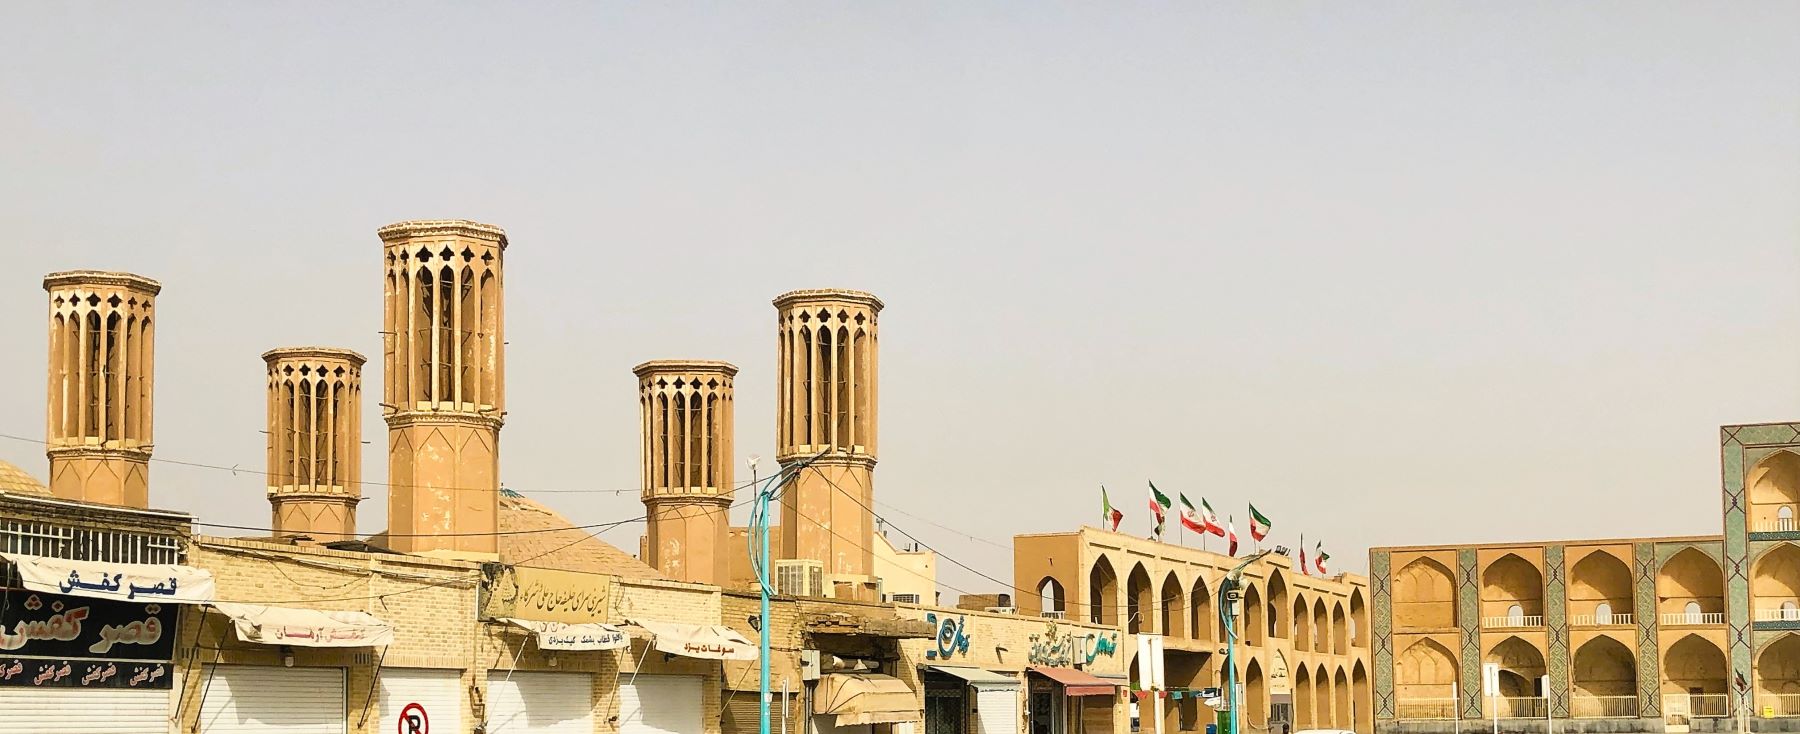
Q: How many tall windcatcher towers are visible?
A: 5